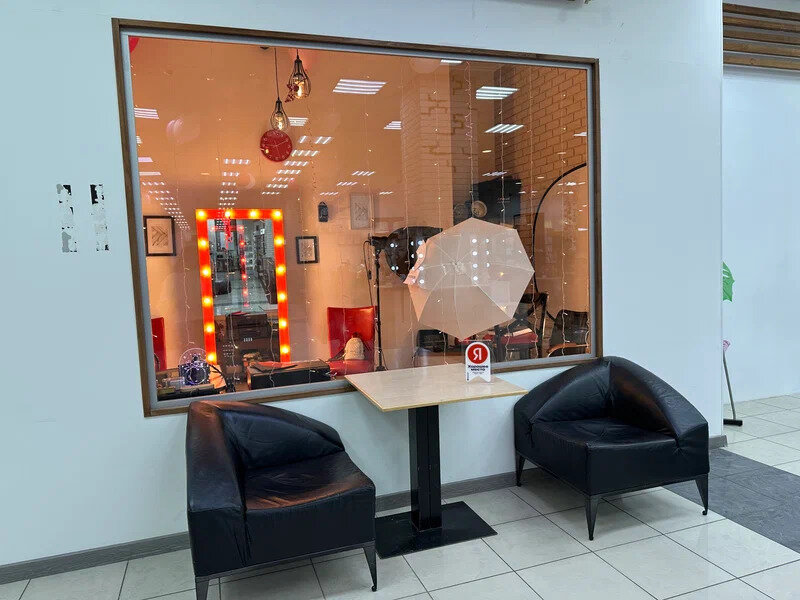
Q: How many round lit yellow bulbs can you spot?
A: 14